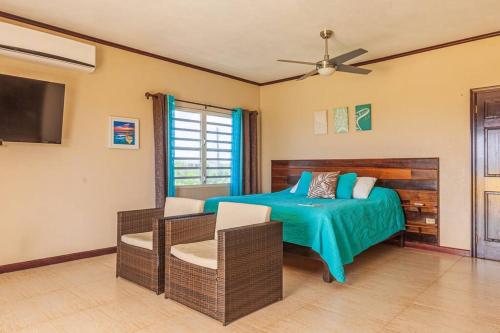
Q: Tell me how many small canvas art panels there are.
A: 3